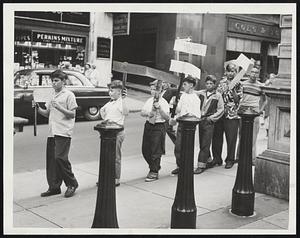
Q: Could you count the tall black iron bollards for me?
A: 3